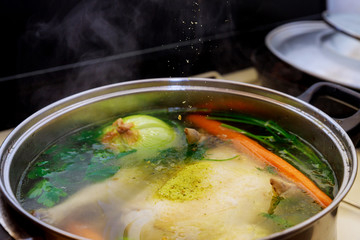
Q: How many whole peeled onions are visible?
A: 1